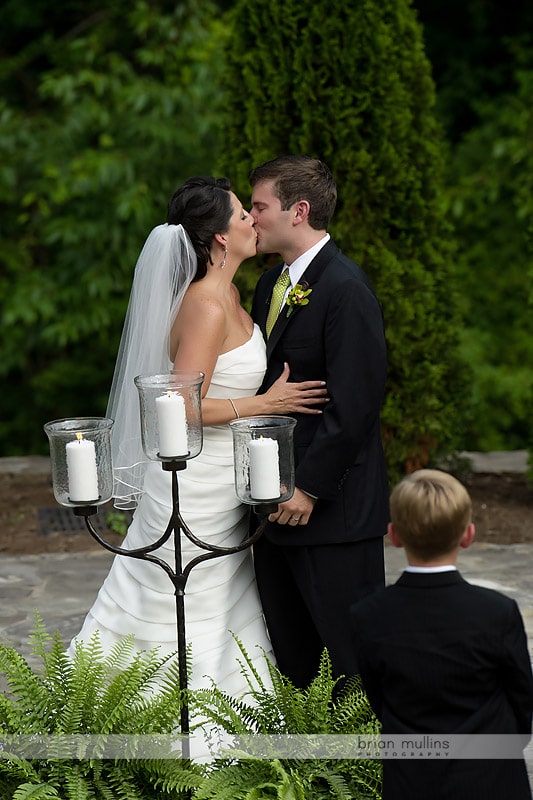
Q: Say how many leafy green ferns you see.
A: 2